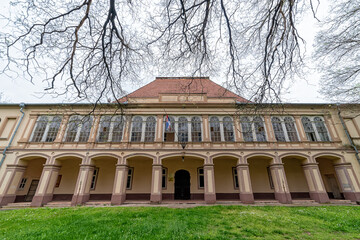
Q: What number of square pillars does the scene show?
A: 10